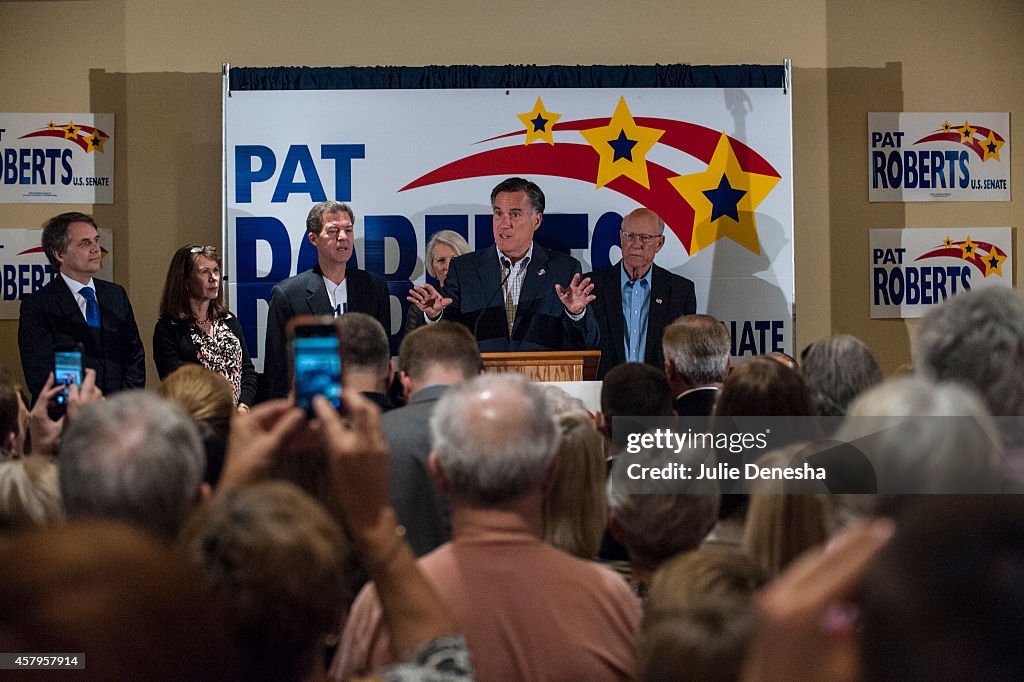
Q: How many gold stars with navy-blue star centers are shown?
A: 12